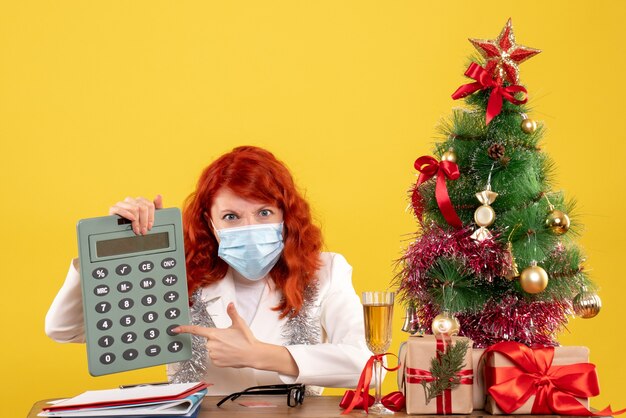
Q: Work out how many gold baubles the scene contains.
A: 6